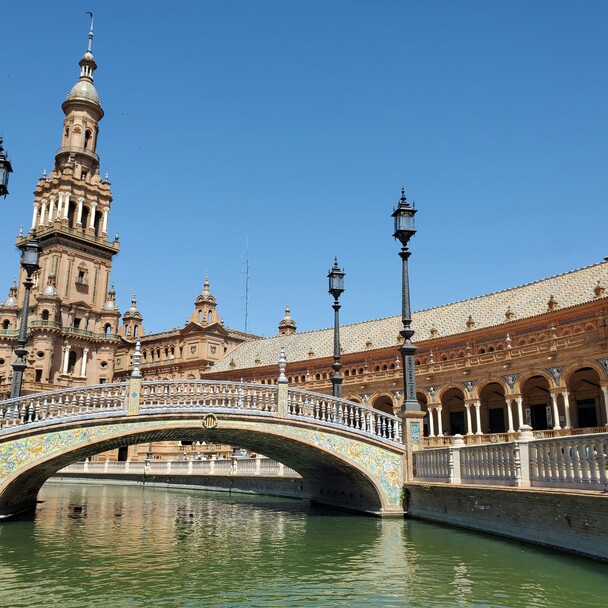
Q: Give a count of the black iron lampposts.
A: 4